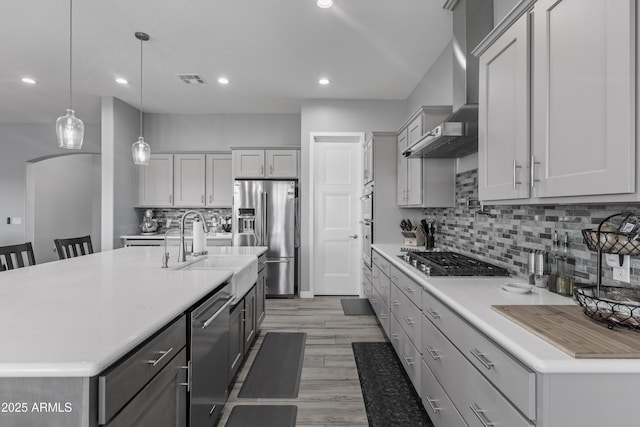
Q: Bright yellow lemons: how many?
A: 0